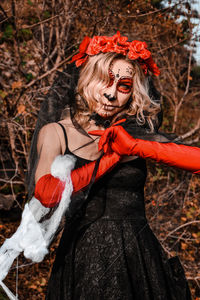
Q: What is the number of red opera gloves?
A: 2